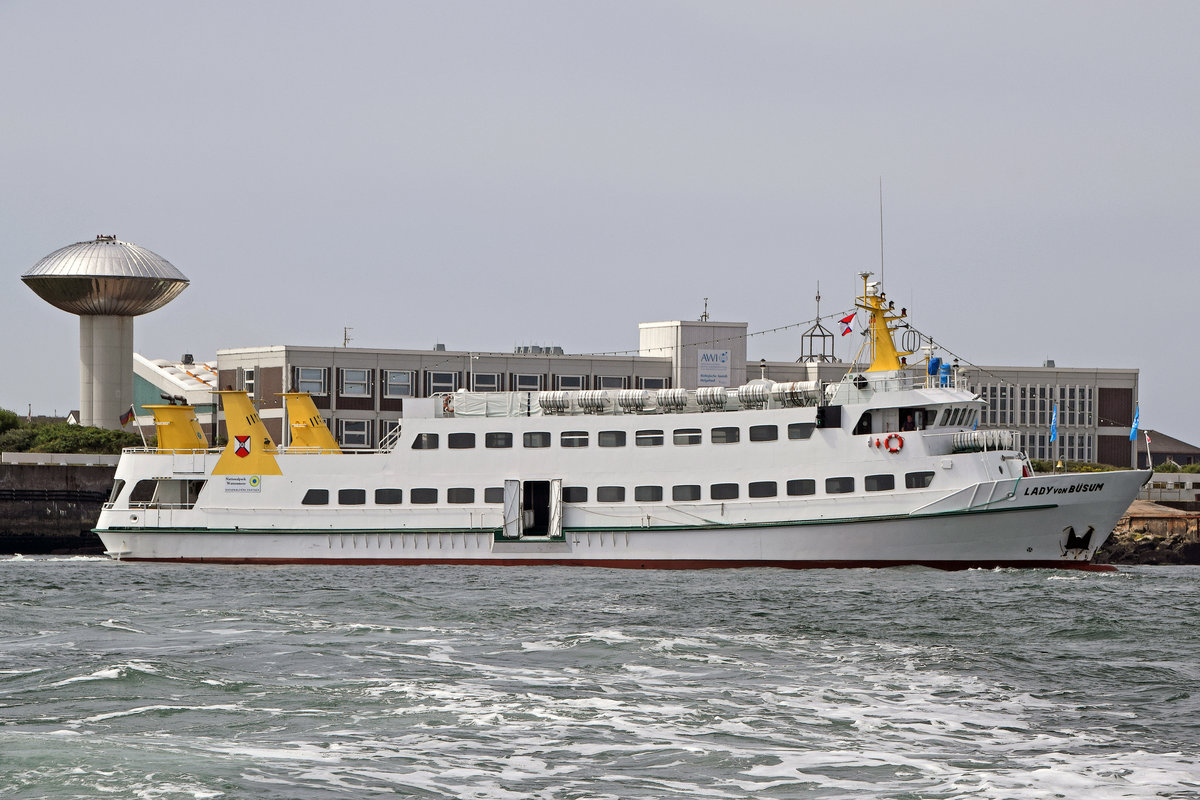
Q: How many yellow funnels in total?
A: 3